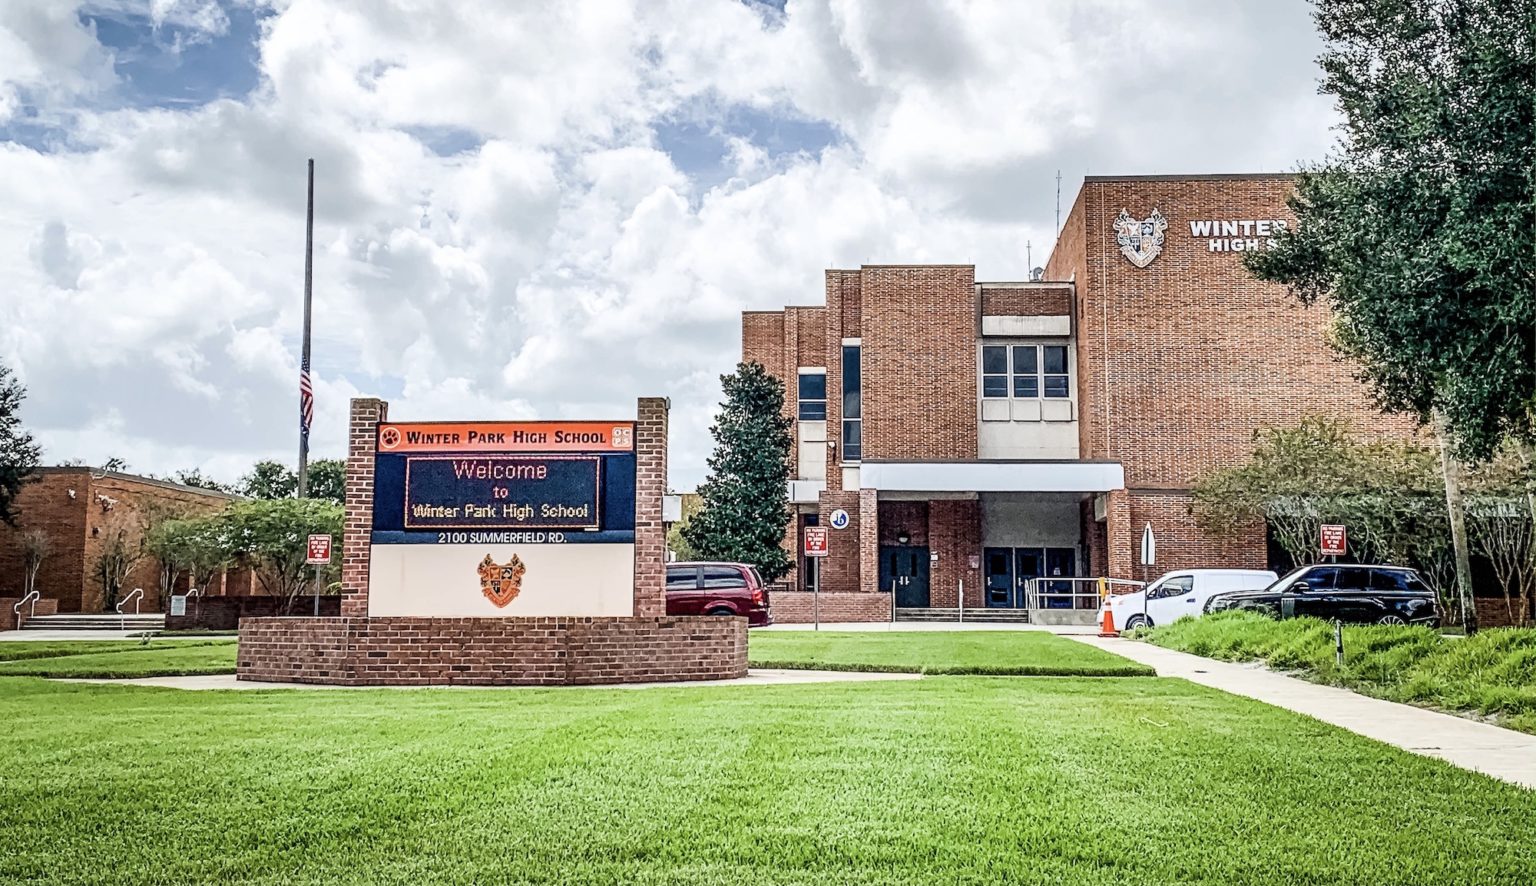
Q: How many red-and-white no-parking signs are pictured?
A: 3